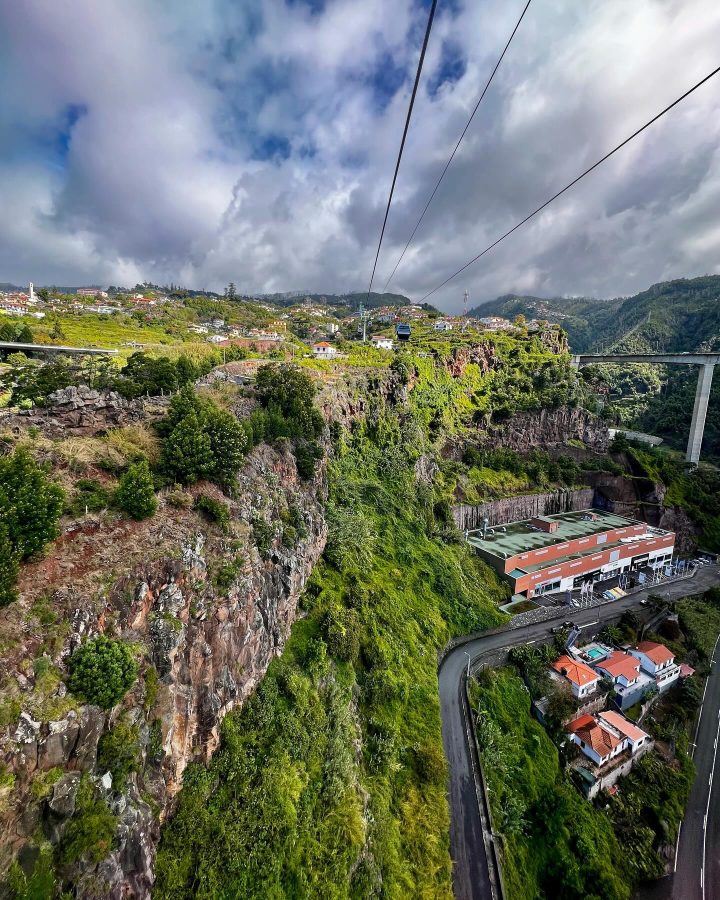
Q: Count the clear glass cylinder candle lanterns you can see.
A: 0